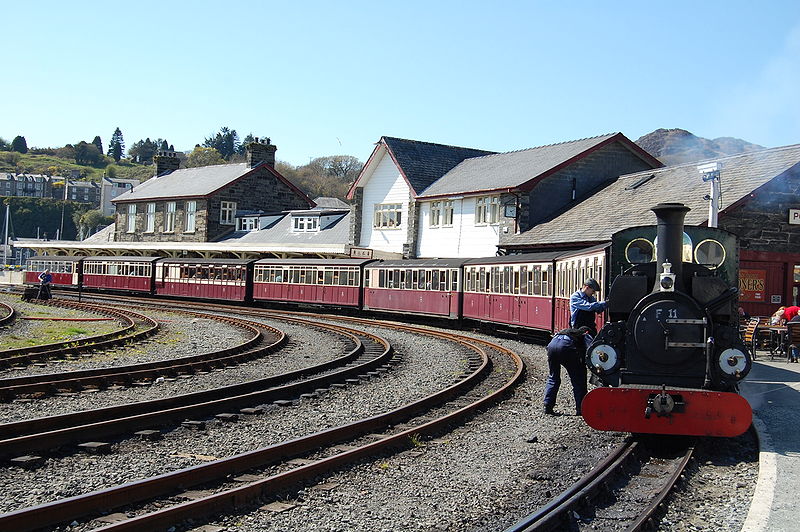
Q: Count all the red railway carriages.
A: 7